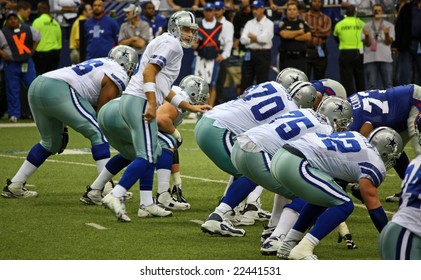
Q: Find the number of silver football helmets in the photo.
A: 7